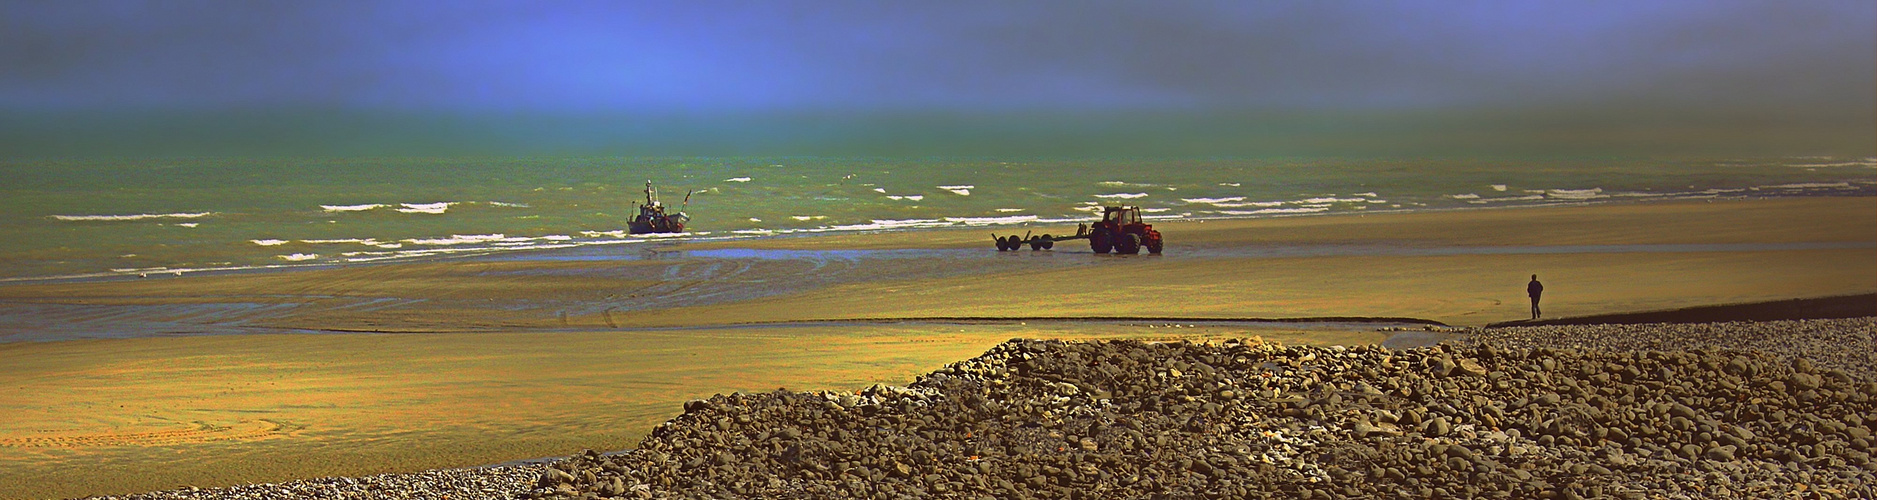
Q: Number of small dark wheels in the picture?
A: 4